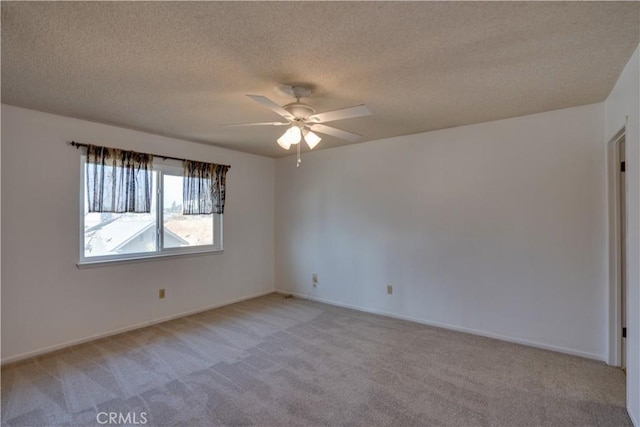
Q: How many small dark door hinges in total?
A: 2